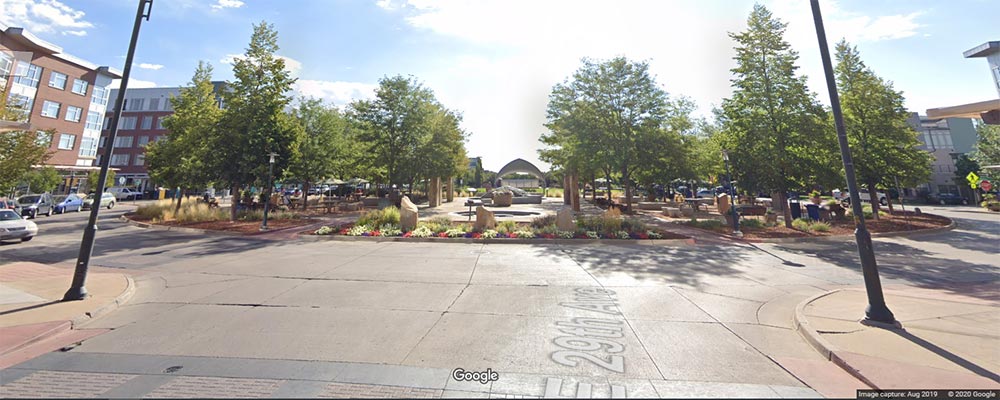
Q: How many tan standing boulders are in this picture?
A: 3